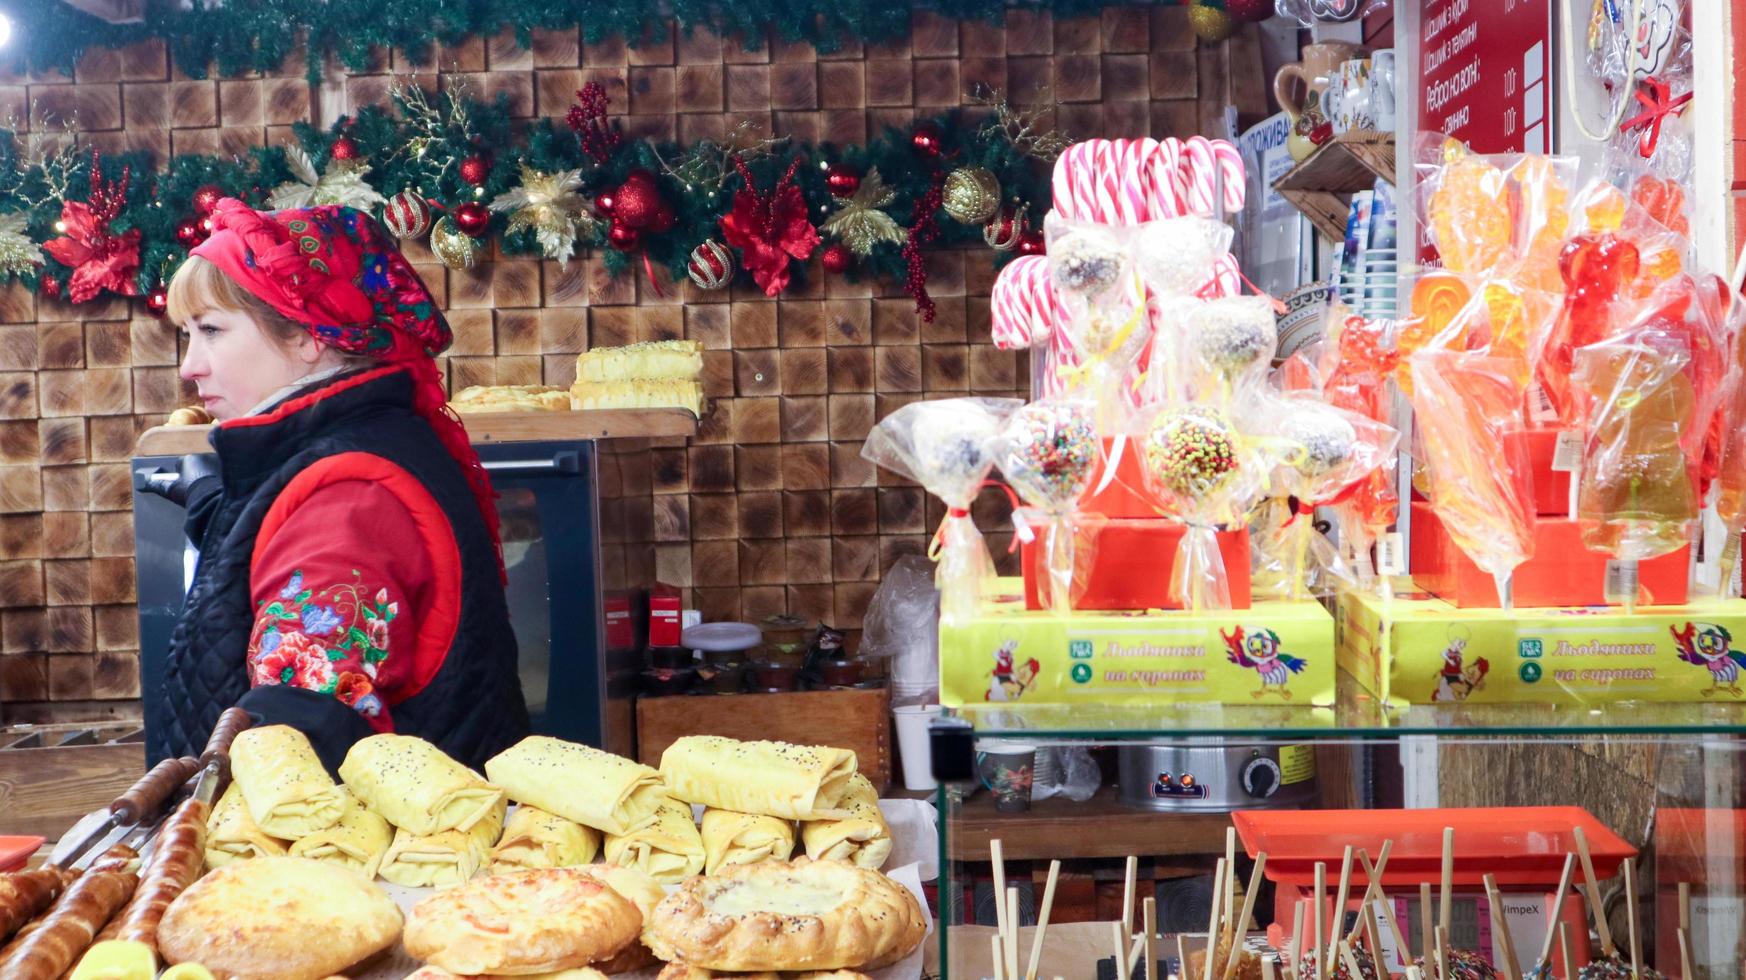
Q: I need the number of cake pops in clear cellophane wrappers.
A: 8